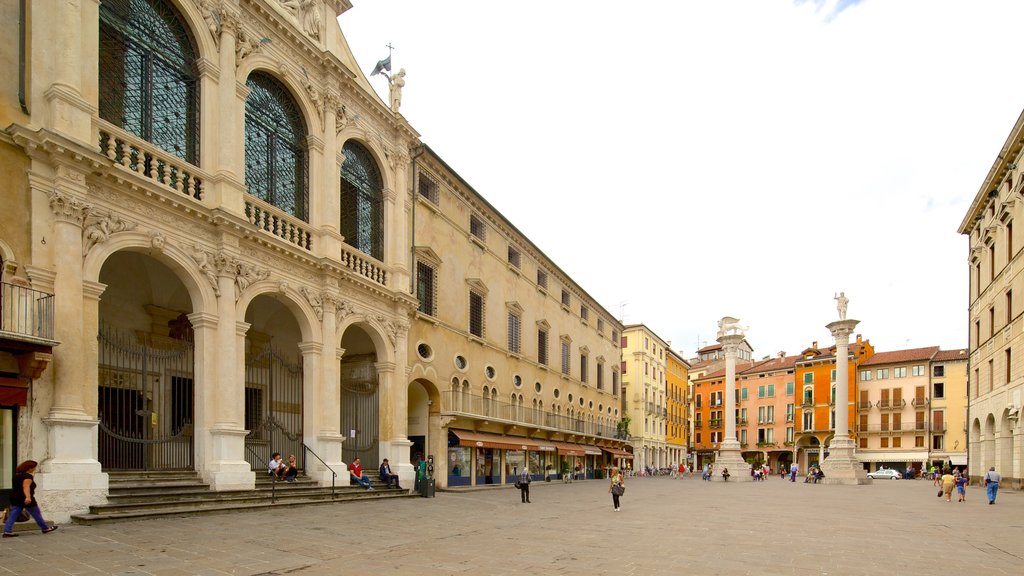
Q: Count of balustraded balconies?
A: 3